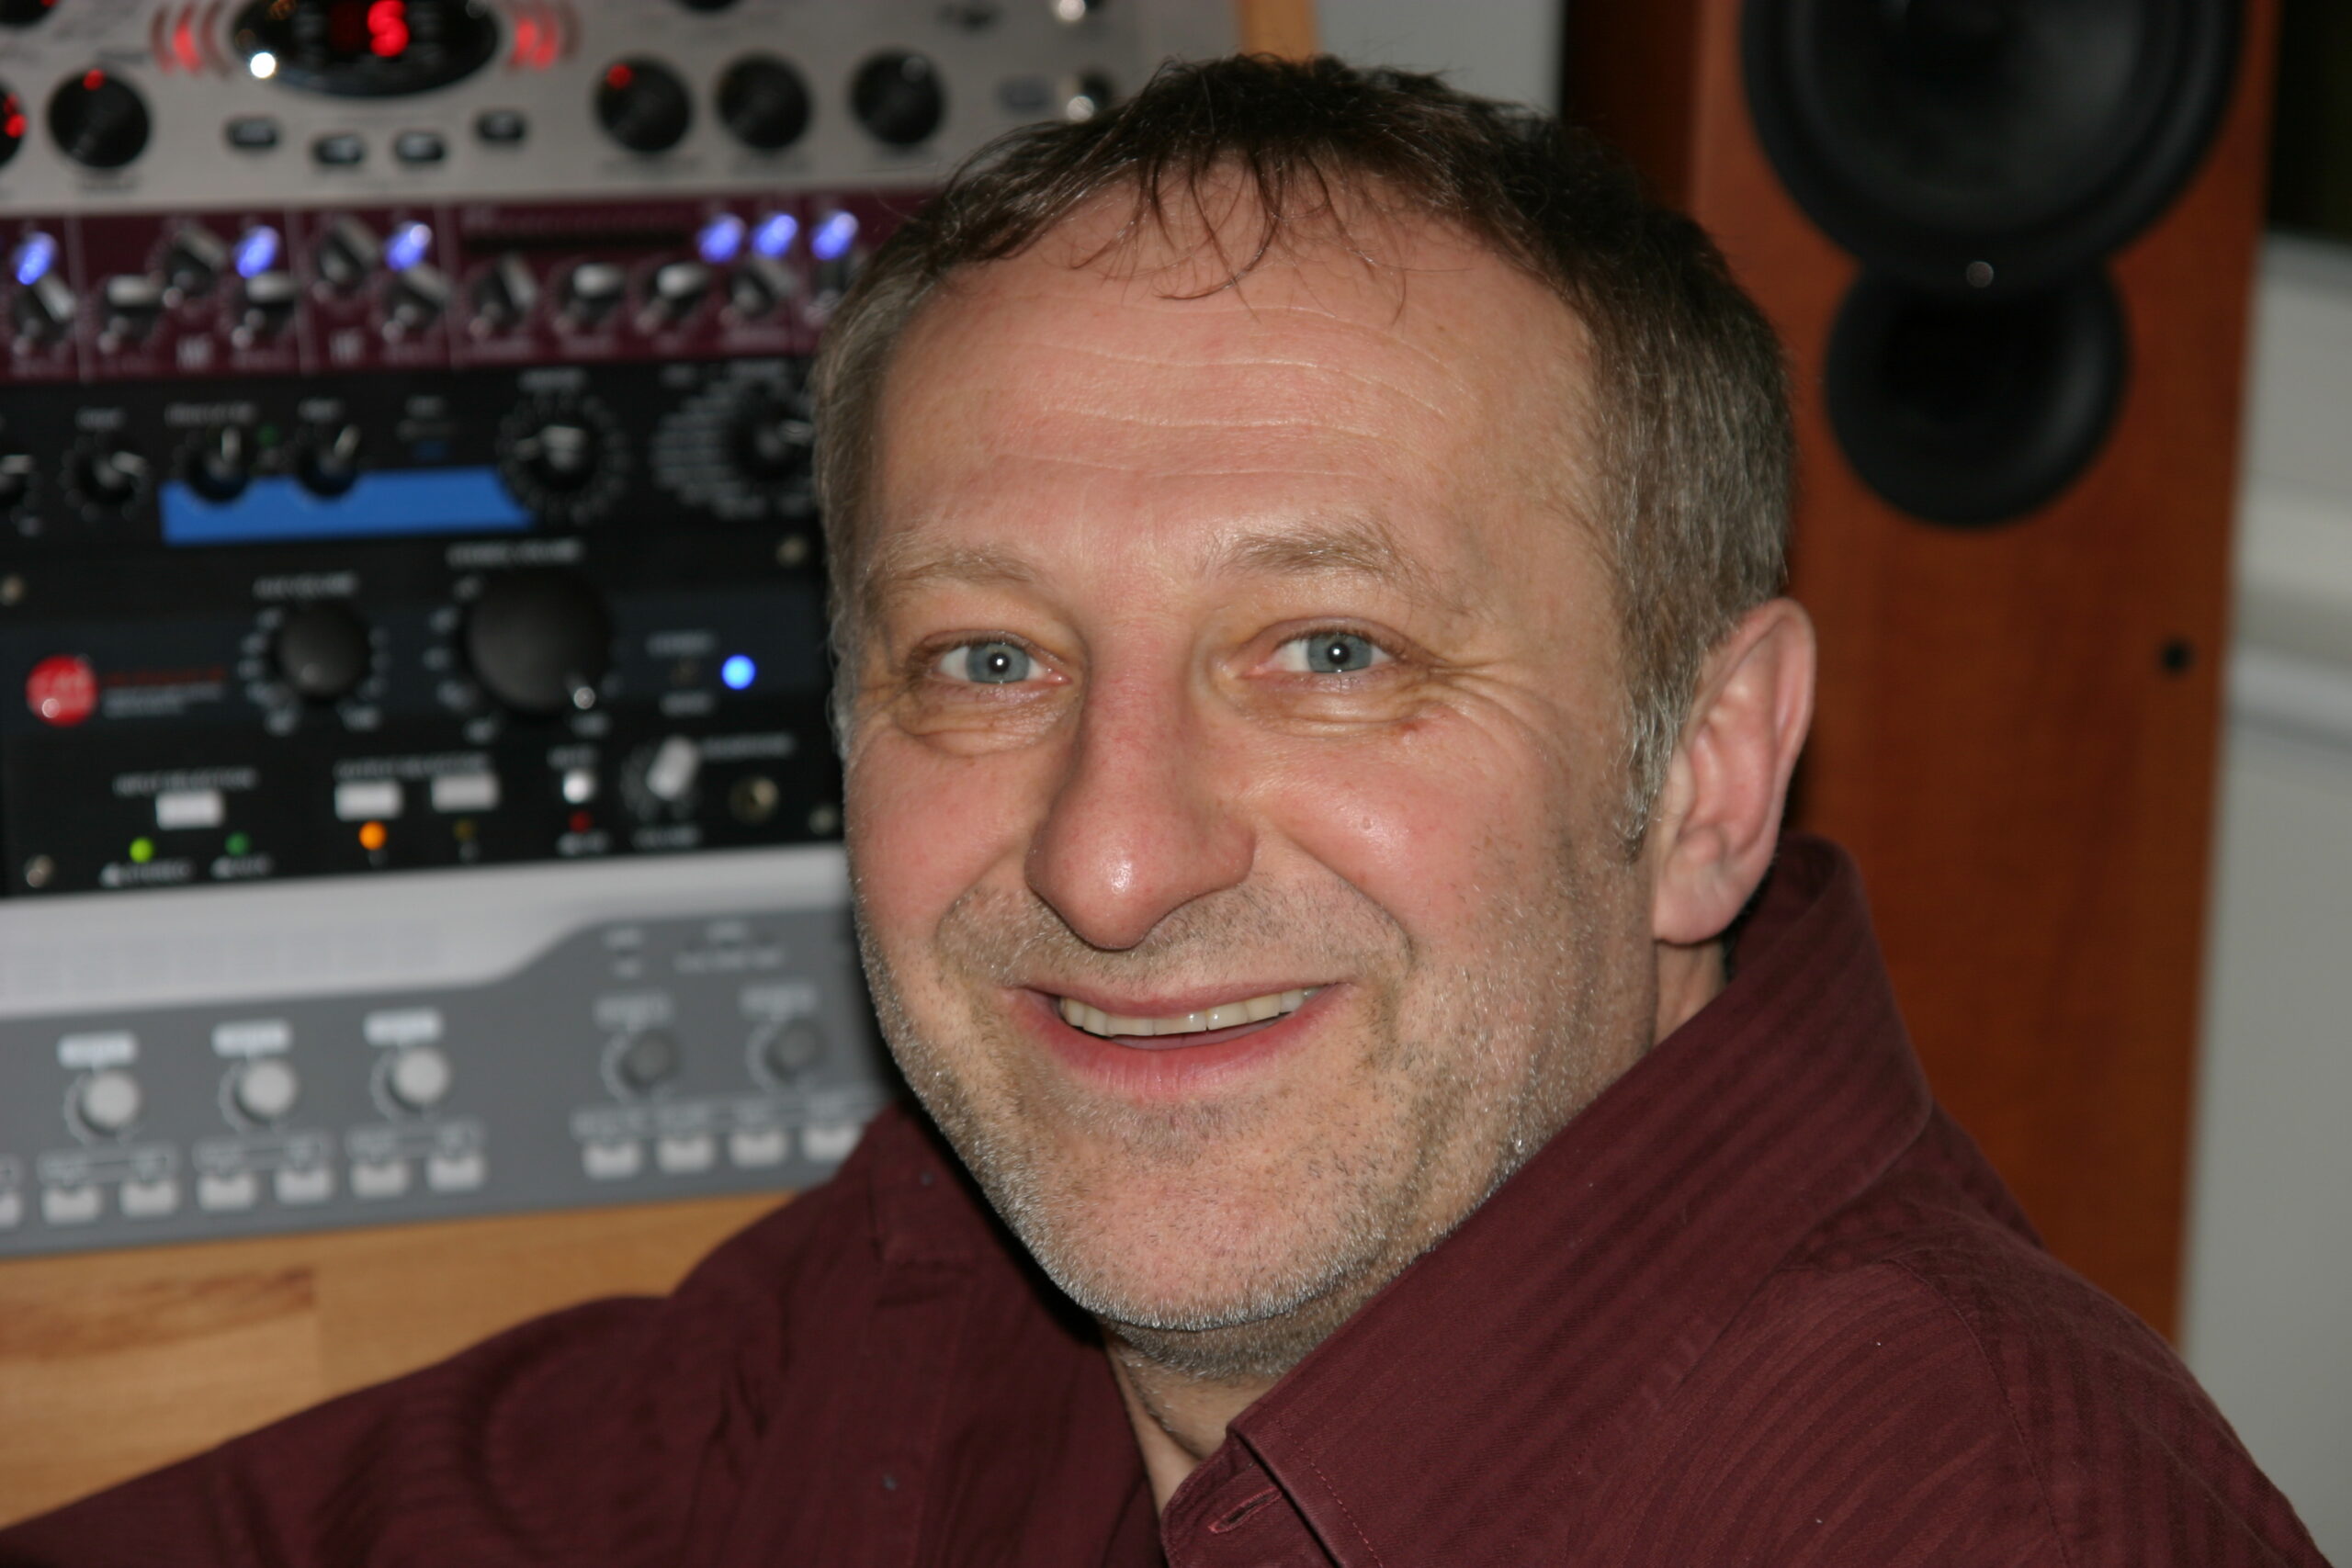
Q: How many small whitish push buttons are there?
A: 15